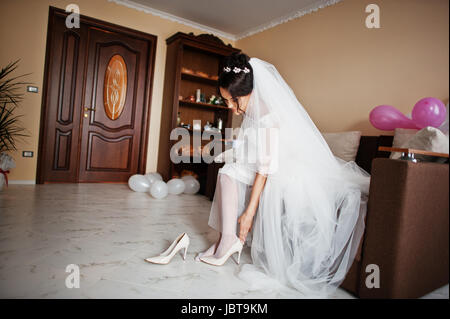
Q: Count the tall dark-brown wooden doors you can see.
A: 1